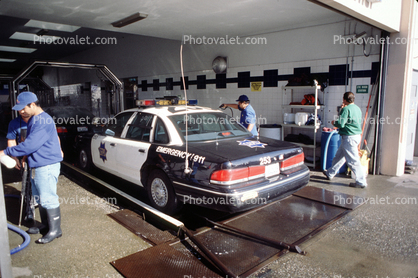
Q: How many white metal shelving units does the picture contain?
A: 1